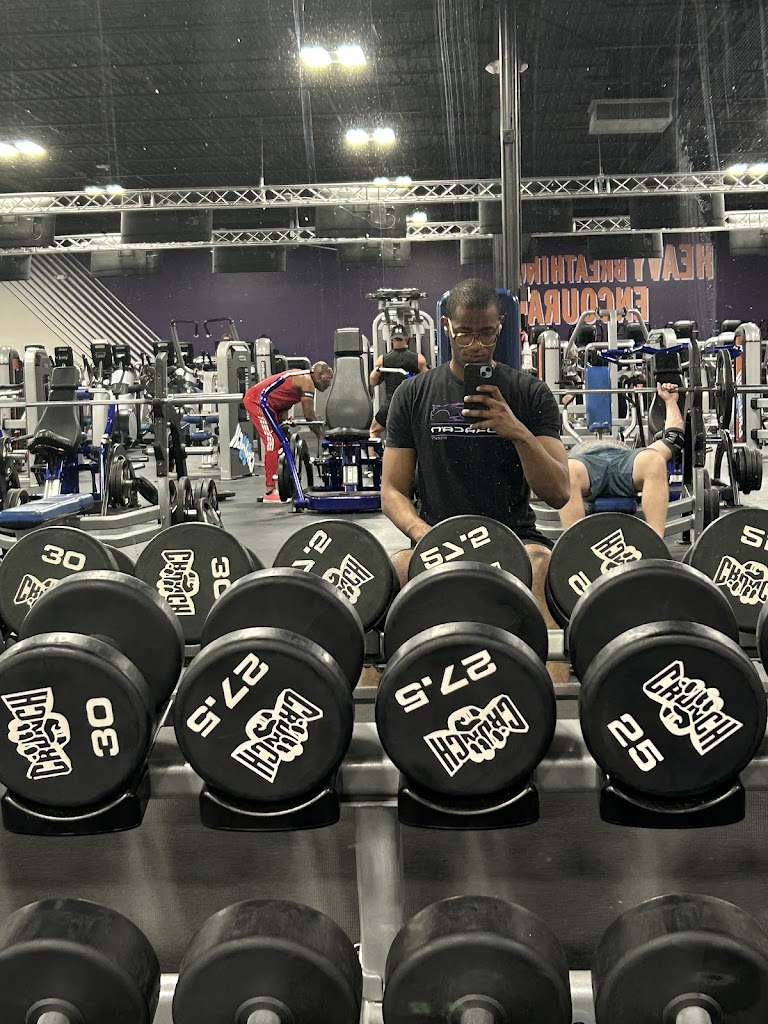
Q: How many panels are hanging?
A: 12